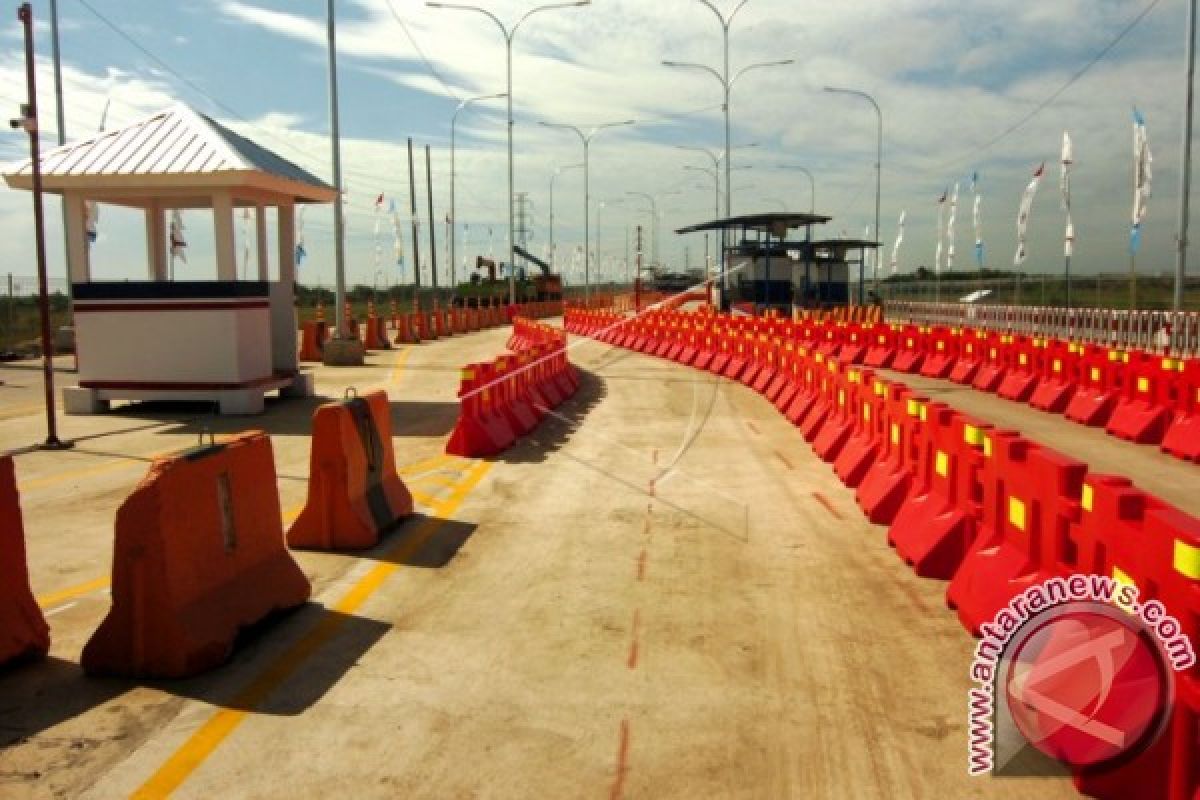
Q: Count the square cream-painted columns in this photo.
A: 5